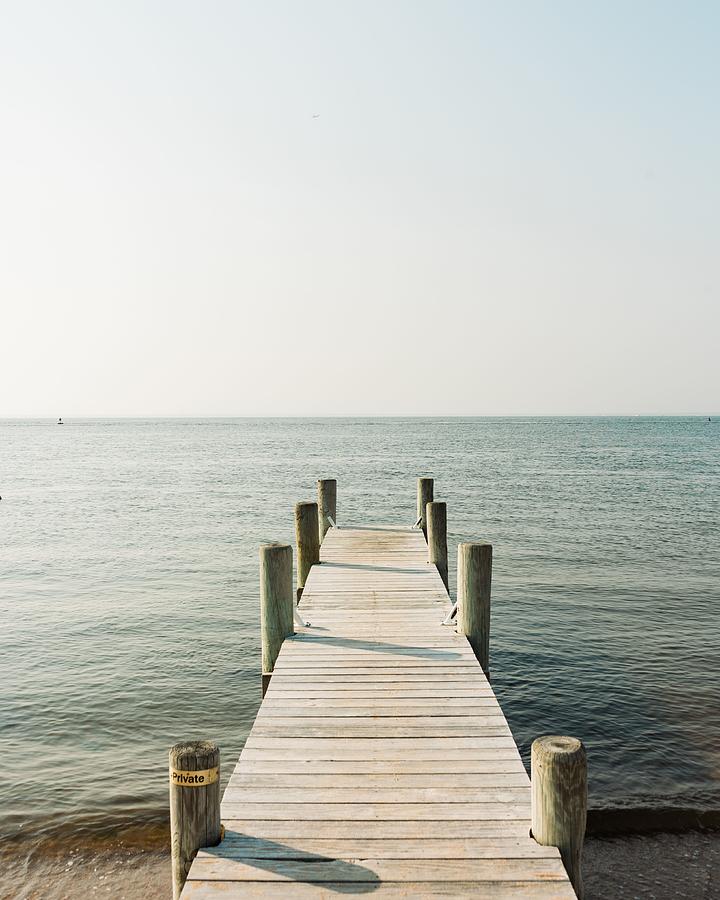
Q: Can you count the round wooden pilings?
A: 8